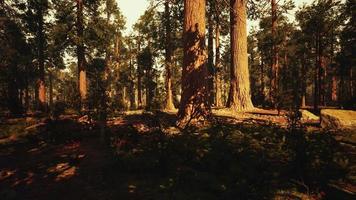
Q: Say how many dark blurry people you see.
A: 0